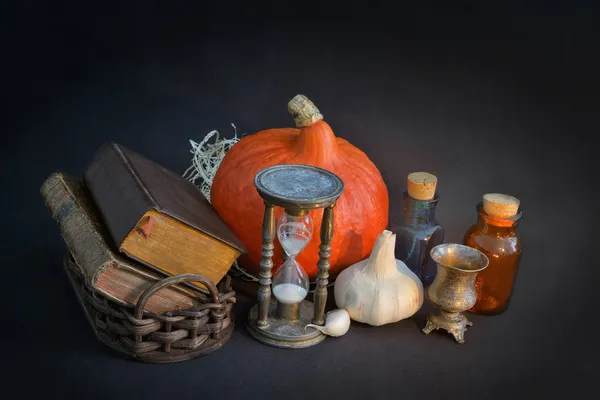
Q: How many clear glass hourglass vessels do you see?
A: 1